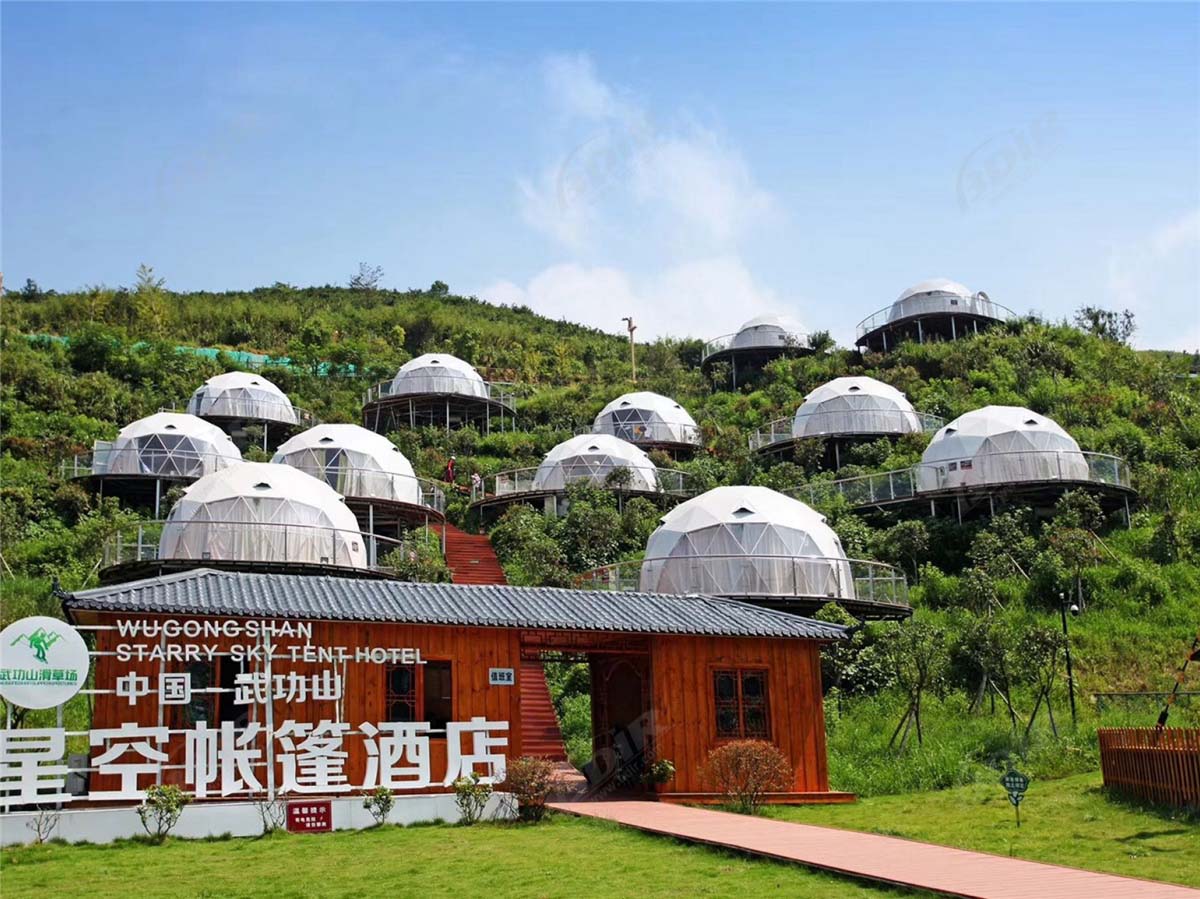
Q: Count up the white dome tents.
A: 12